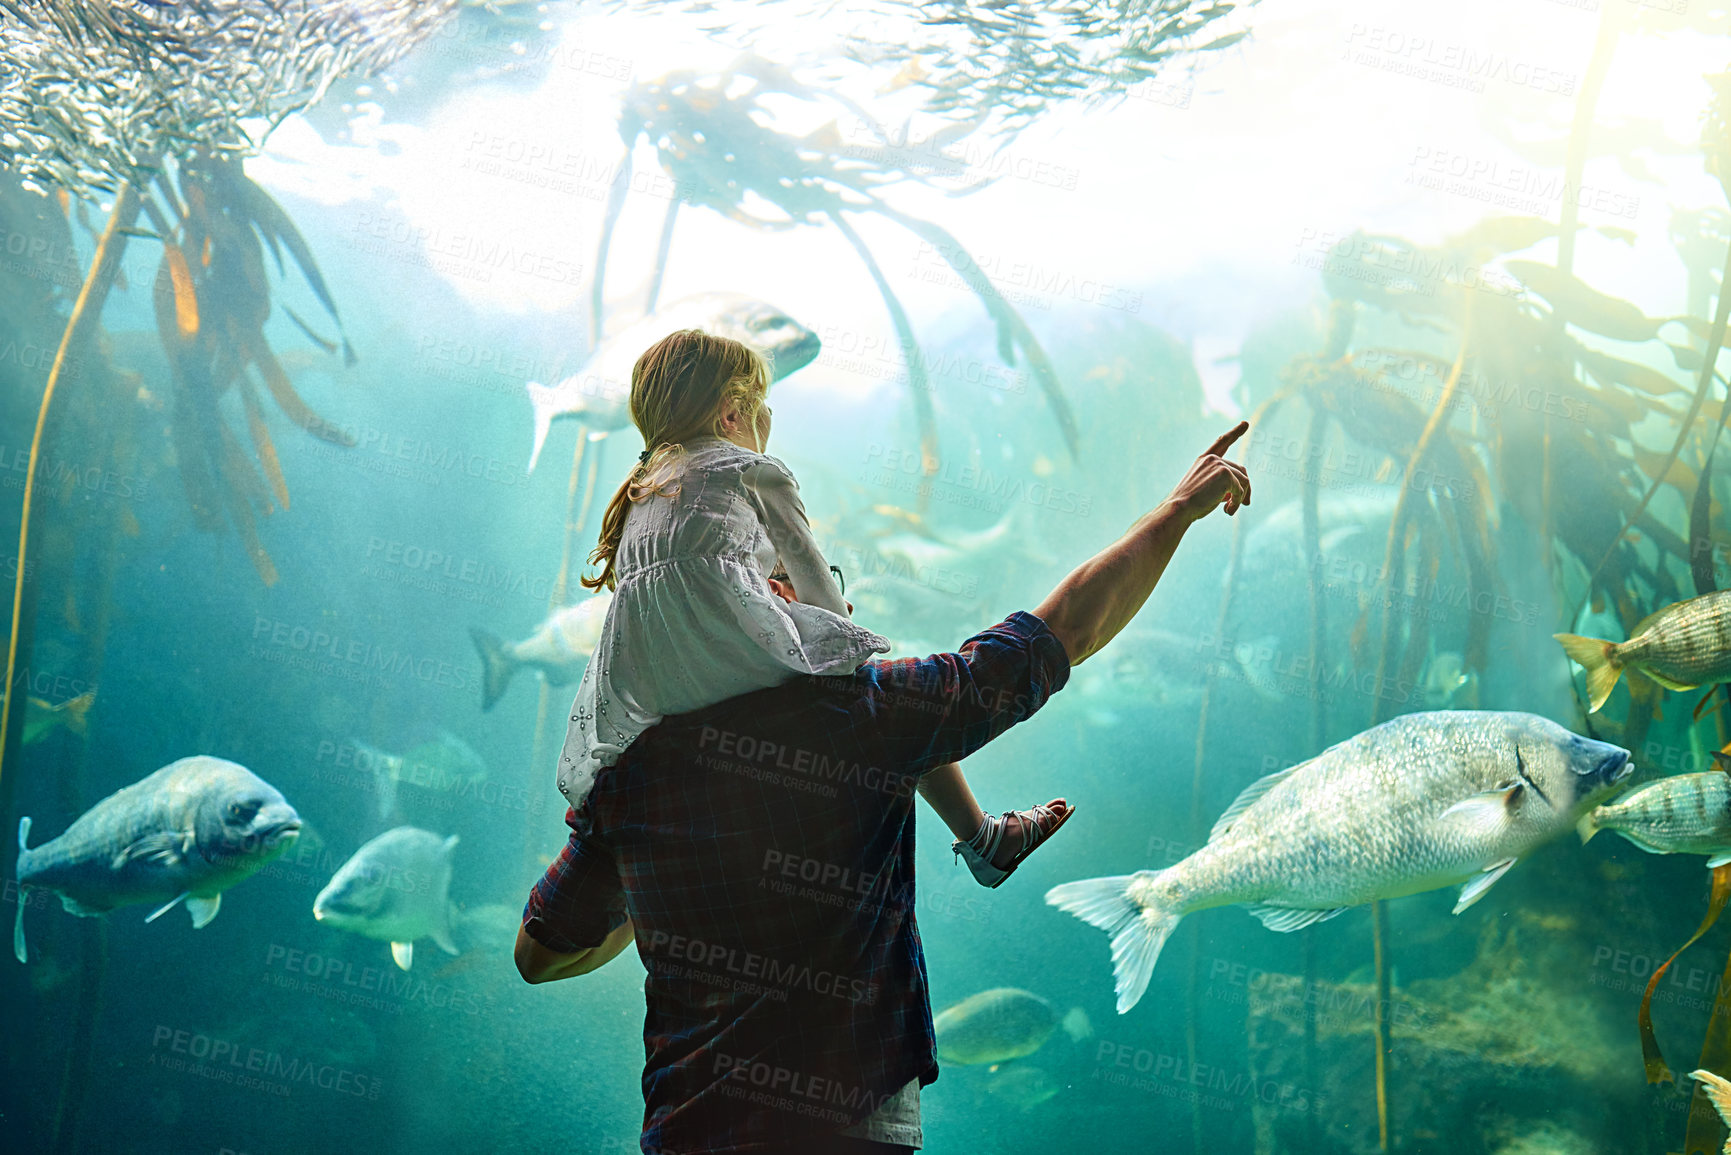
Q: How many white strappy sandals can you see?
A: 1